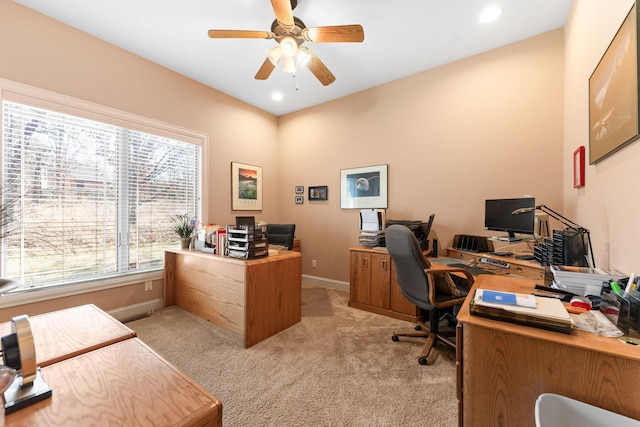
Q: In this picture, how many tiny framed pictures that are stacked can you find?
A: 2